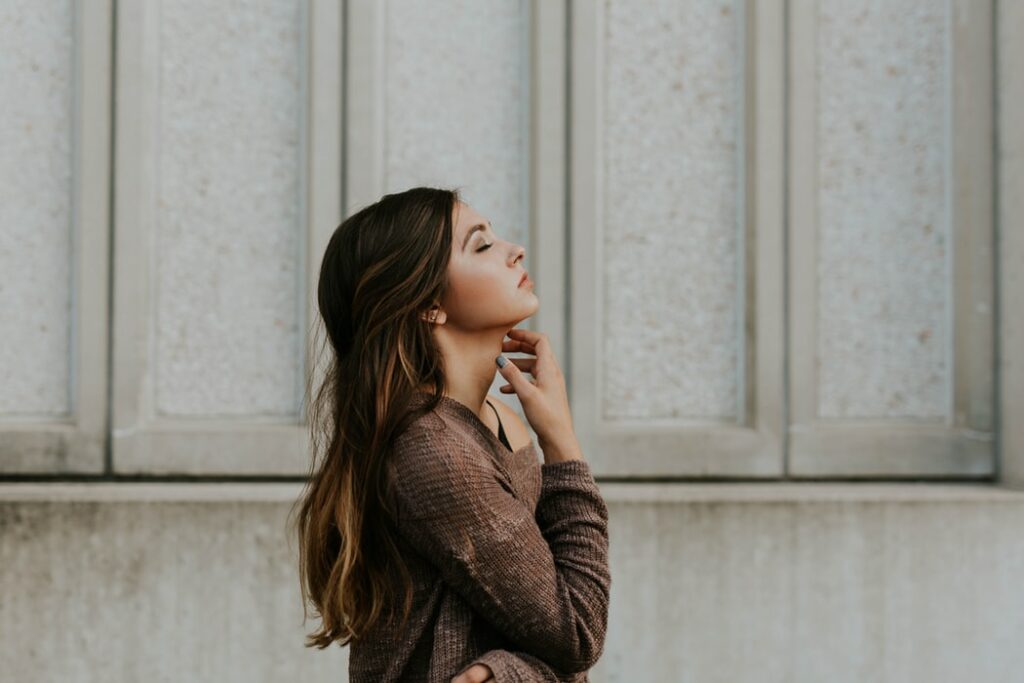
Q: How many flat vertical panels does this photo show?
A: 5